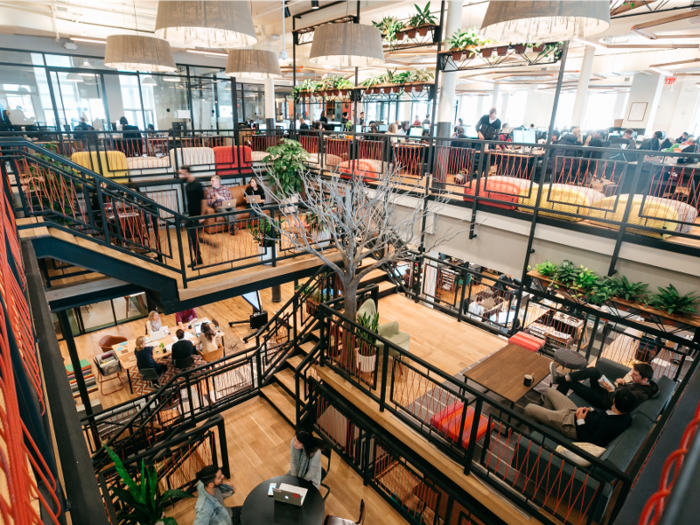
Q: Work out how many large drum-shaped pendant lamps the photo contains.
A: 5